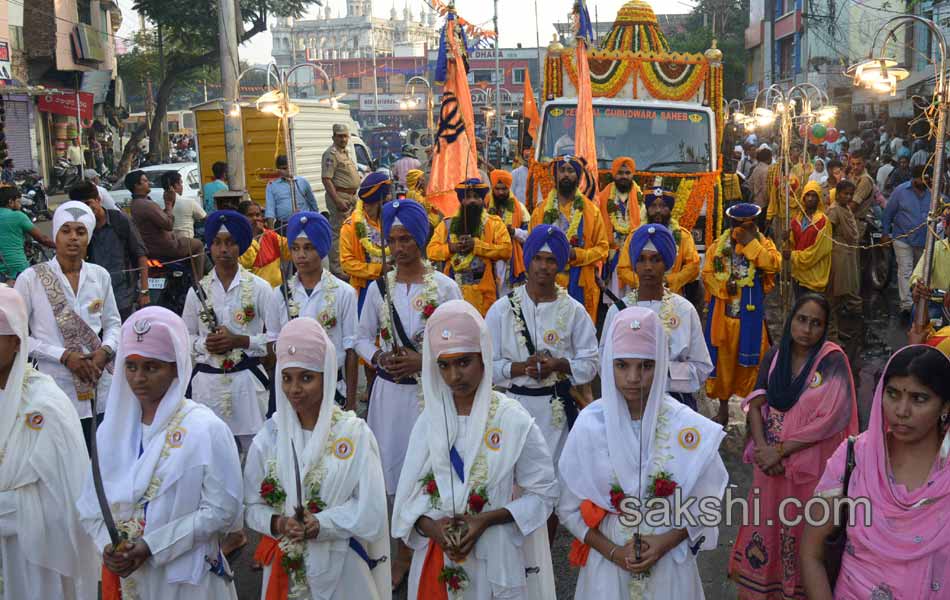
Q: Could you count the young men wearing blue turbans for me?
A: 5